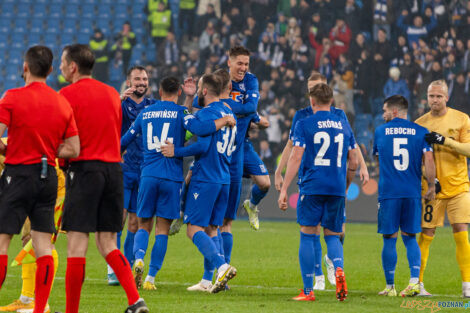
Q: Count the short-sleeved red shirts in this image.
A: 2